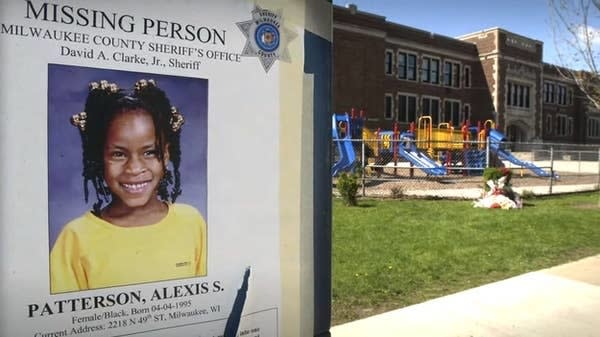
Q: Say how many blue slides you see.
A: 3